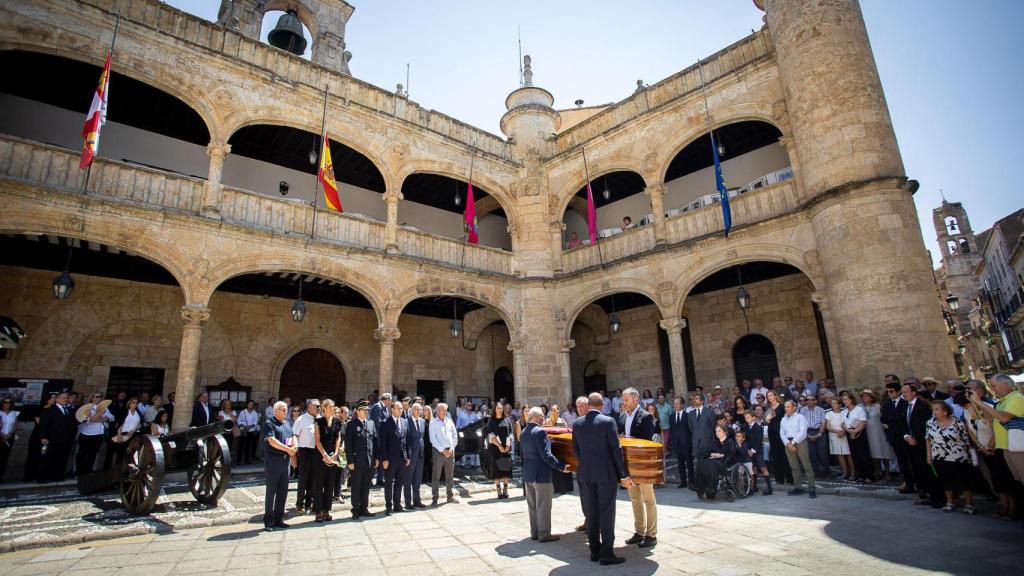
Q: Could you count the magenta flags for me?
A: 2